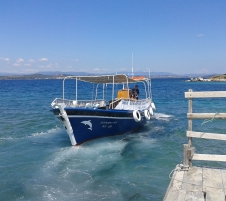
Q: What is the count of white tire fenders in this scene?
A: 4